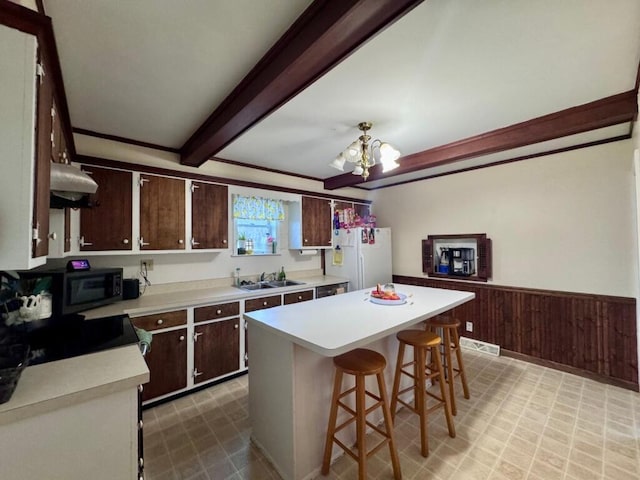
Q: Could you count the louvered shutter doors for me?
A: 2